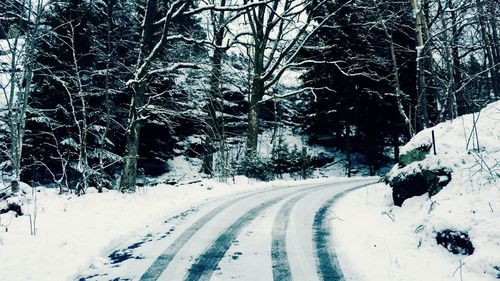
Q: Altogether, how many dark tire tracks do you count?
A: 4